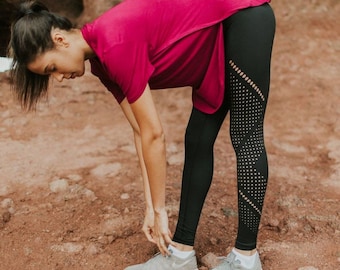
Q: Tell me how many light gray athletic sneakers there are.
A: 2